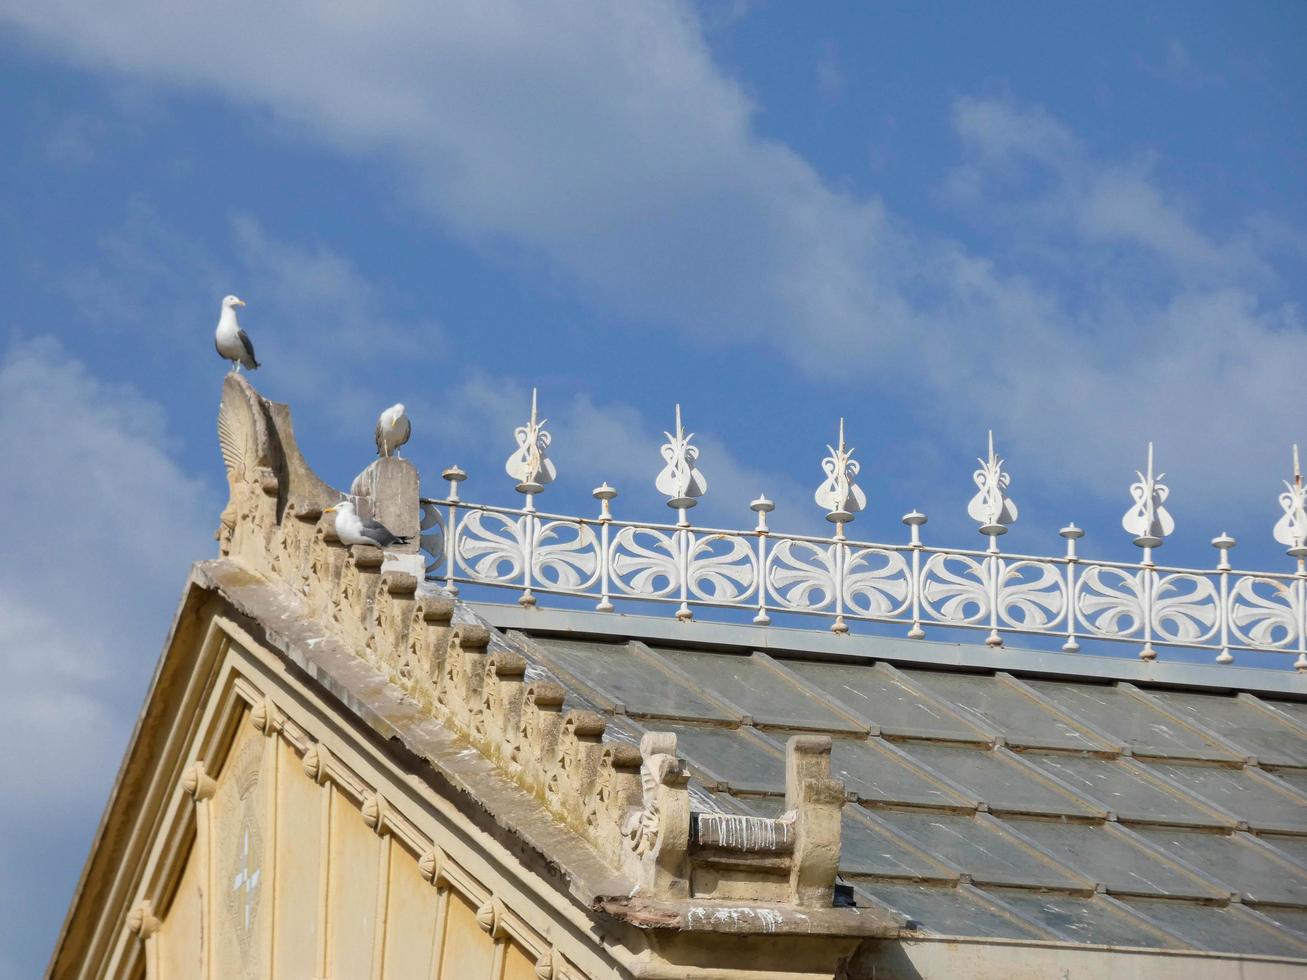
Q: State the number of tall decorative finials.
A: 6